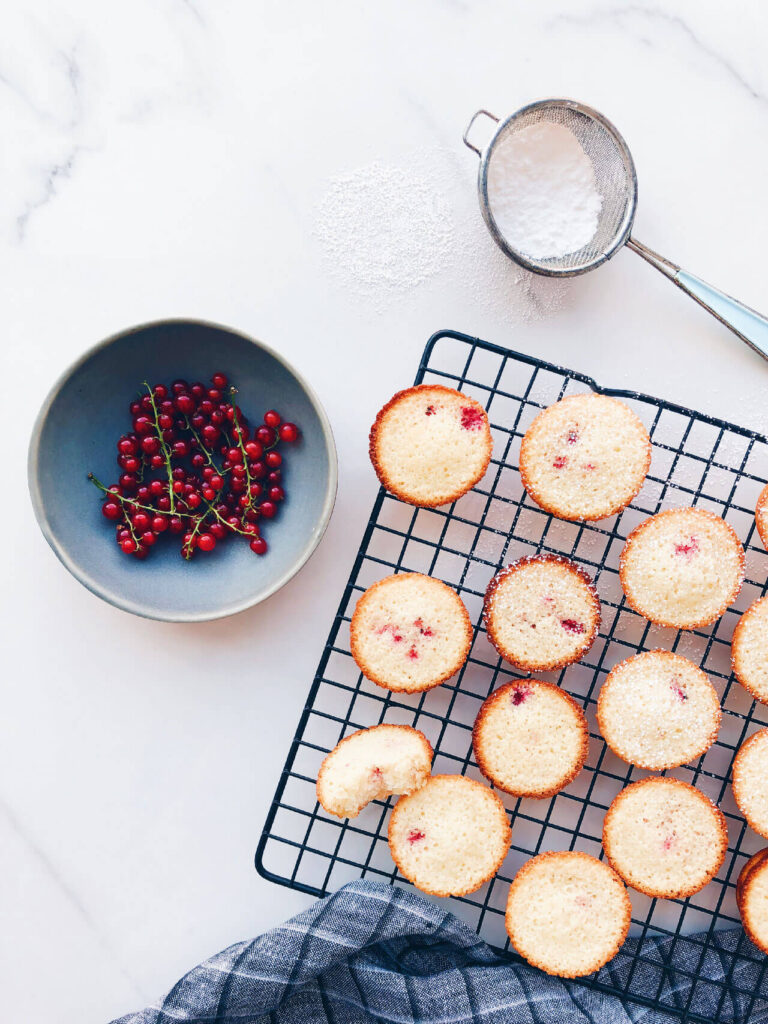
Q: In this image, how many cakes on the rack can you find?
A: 15